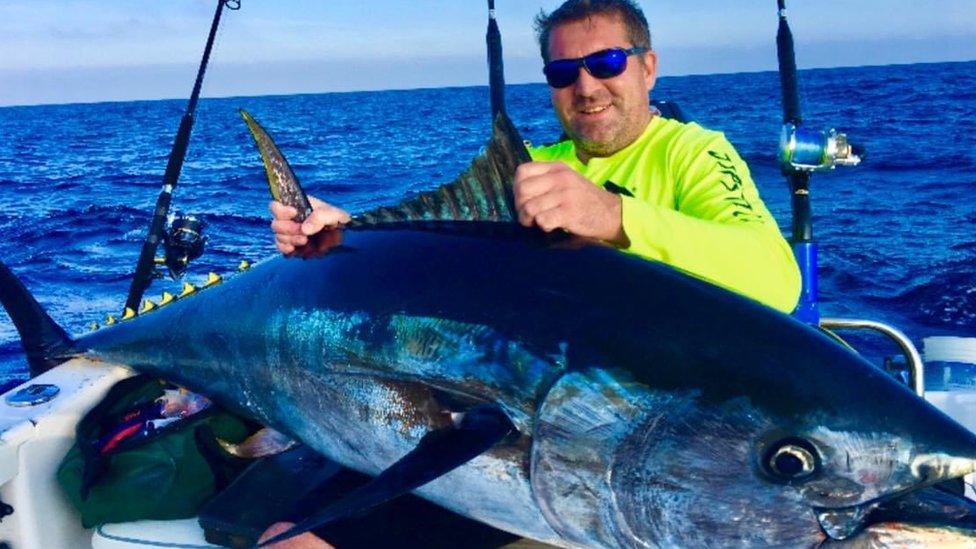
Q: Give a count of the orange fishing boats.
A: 0